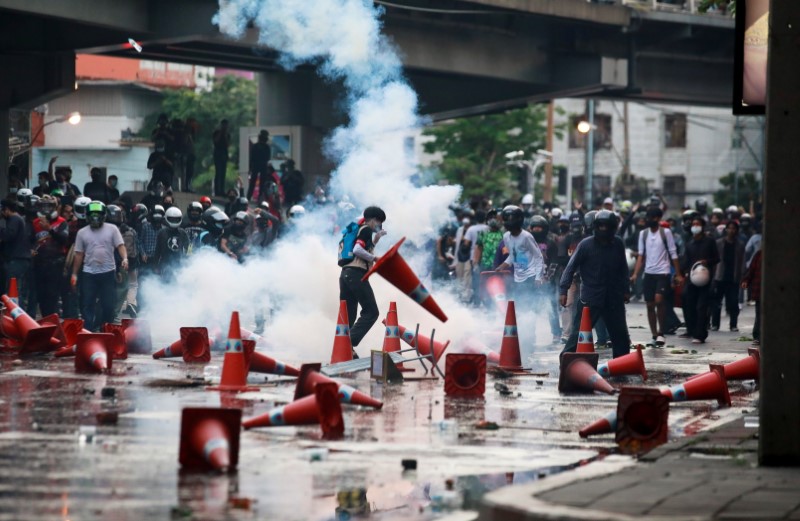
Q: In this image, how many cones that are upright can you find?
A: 6